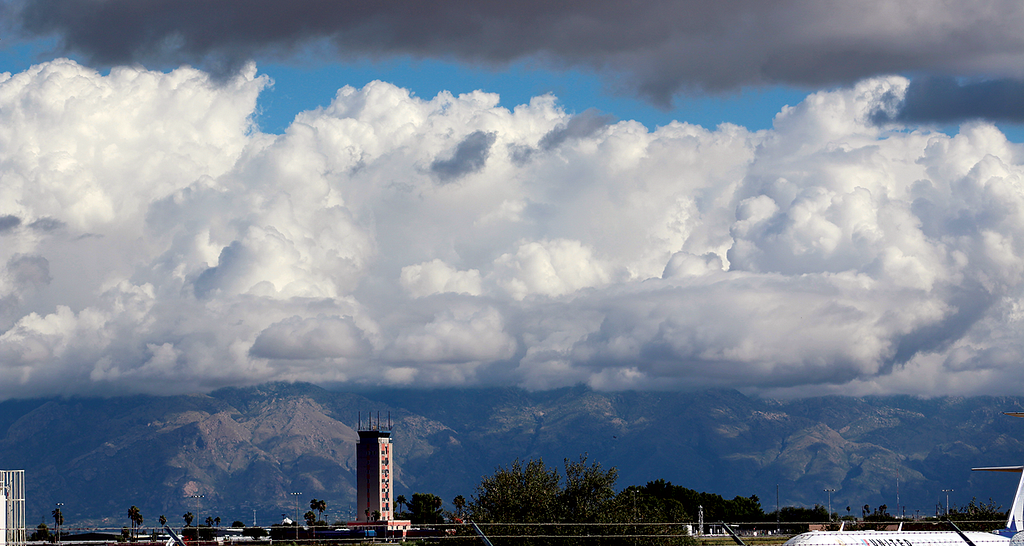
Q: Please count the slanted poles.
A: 4